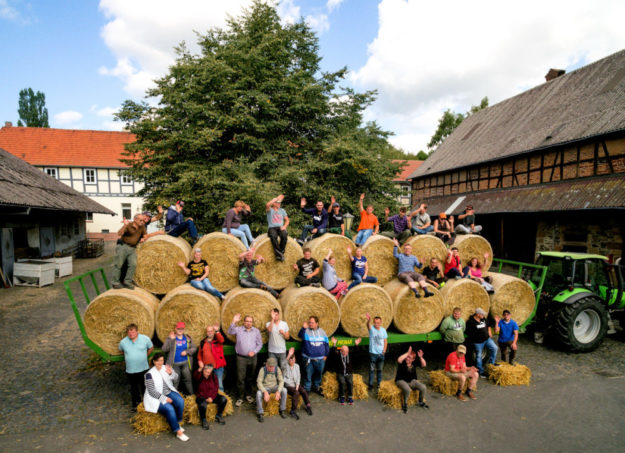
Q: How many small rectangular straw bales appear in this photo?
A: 7